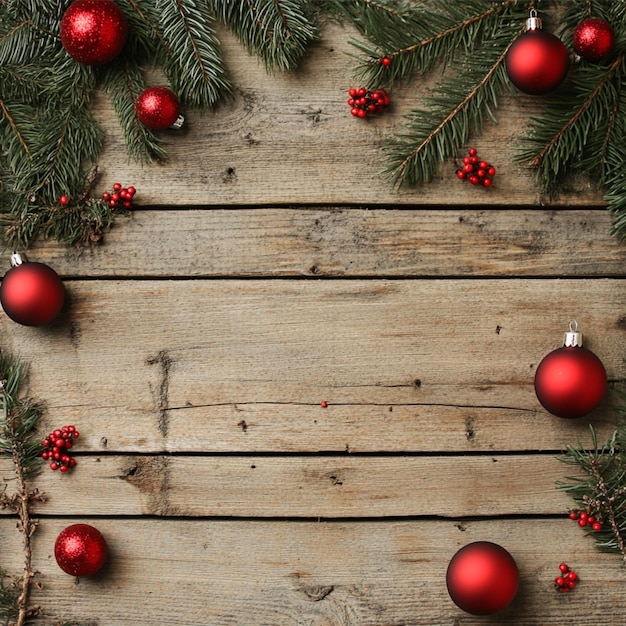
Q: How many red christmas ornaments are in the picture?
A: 8